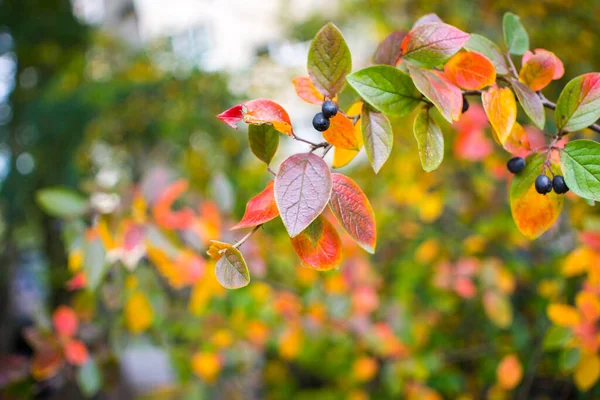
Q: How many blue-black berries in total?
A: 5